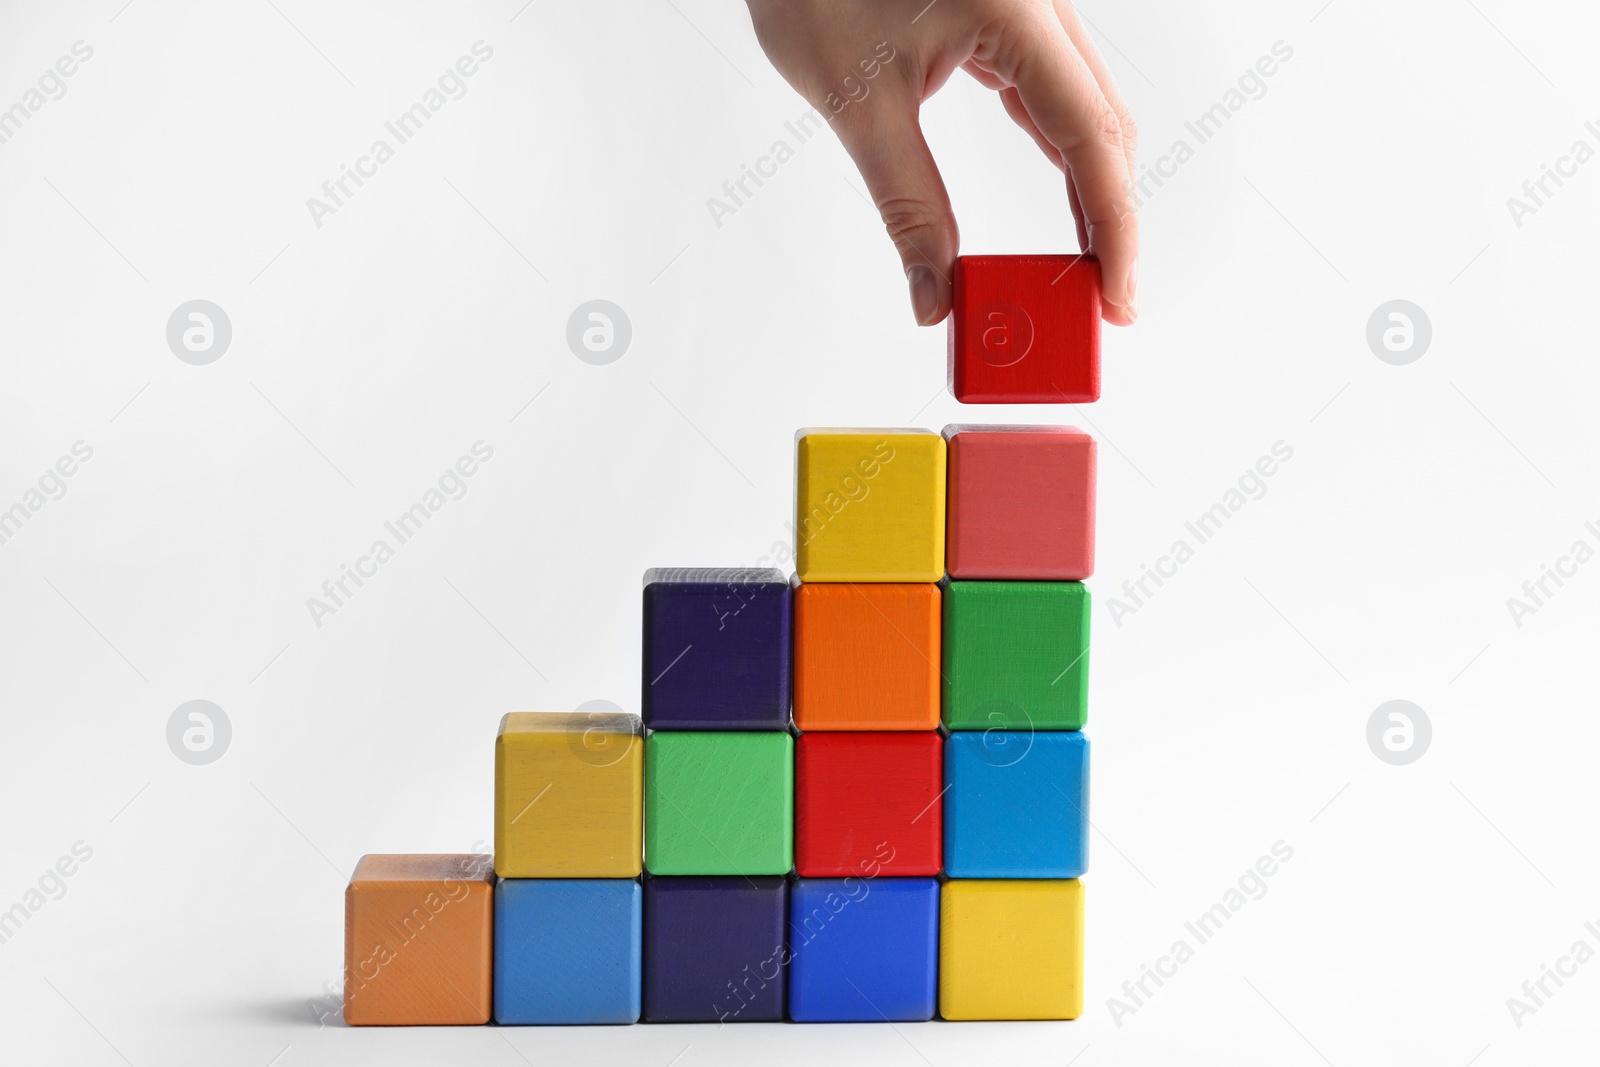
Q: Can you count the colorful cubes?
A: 15